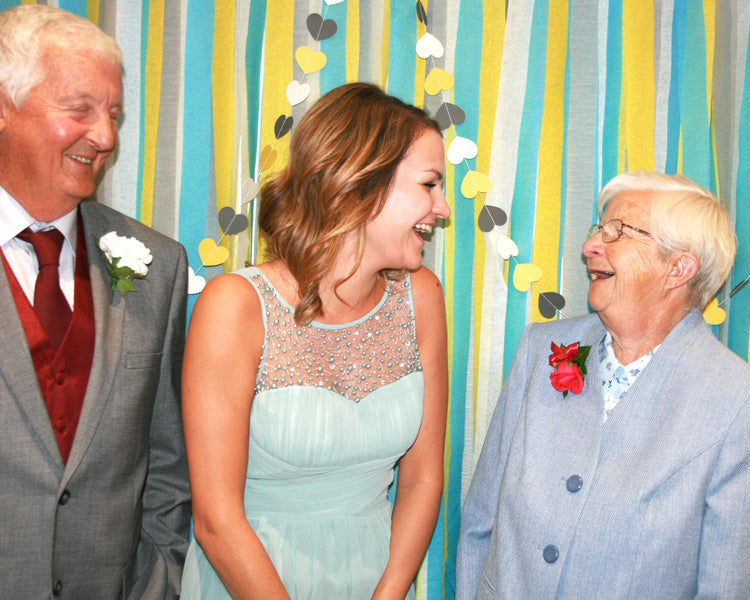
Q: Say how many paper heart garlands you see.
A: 2